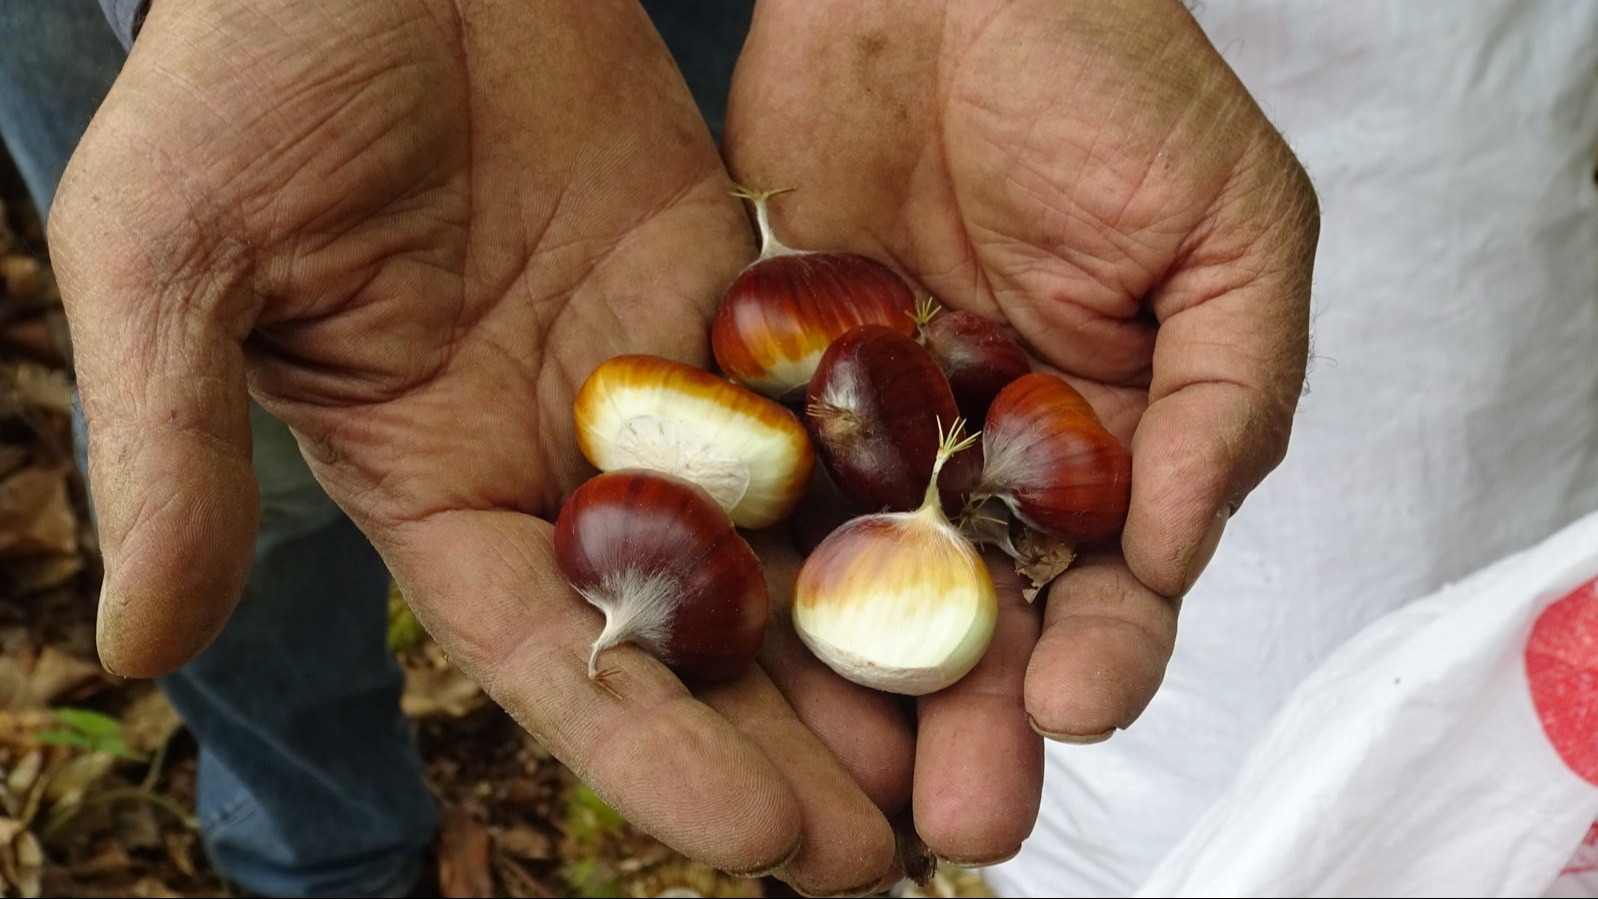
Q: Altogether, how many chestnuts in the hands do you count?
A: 7